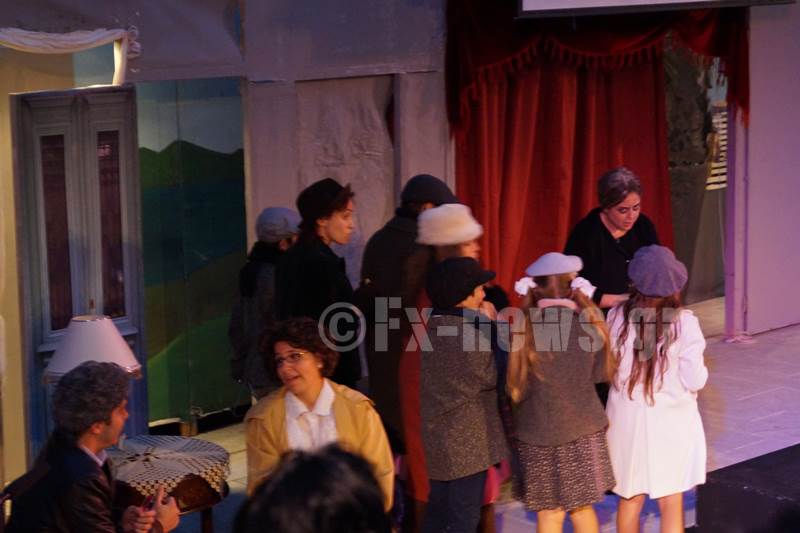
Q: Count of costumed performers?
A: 10